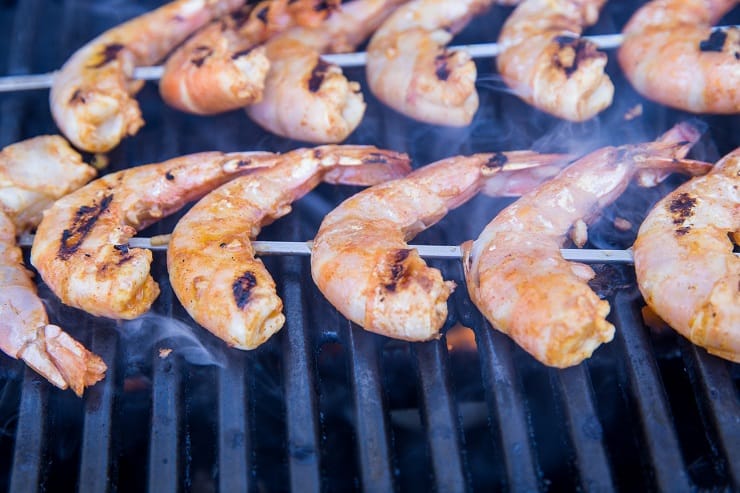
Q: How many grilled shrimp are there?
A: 12